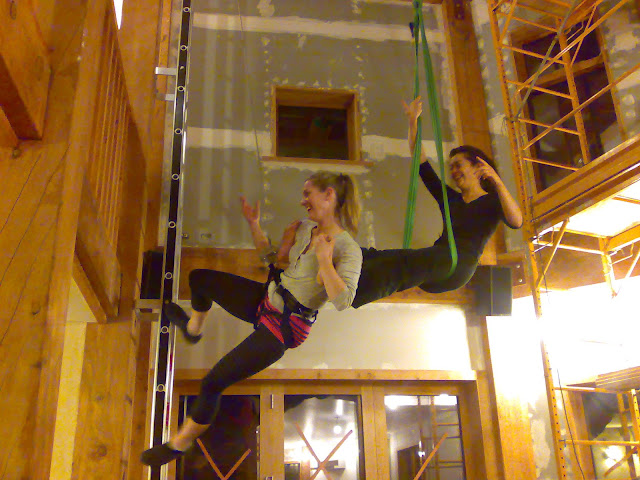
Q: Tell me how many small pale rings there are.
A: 9